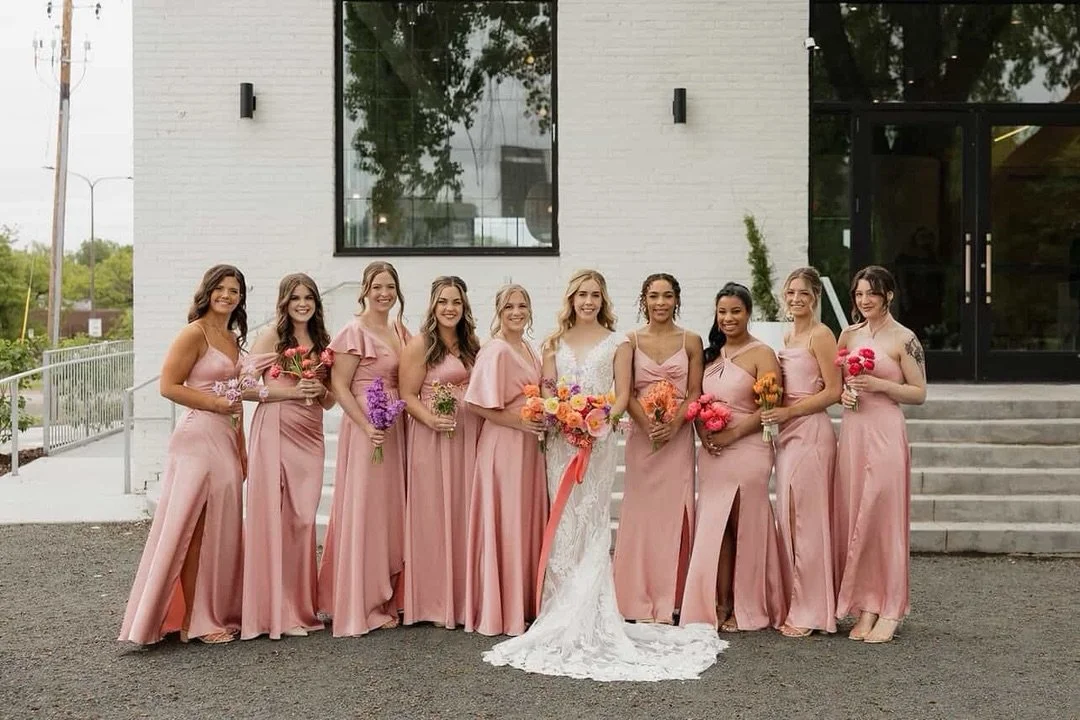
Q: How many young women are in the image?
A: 10